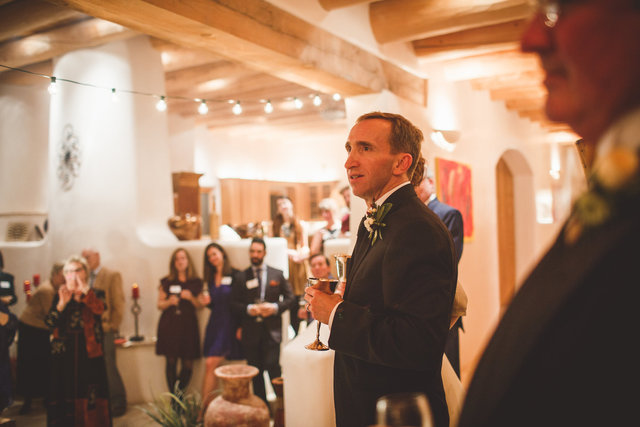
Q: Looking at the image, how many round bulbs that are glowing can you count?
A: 9